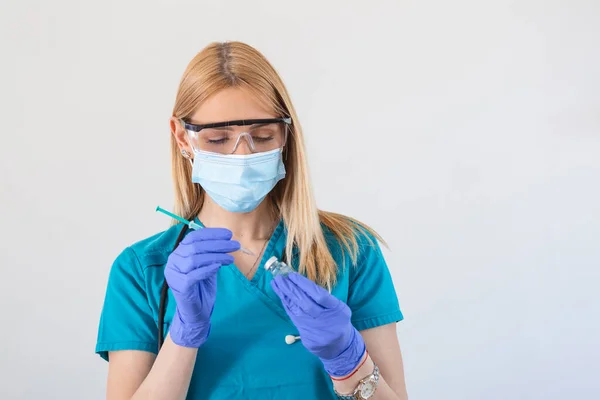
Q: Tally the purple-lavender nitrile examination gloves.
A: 2